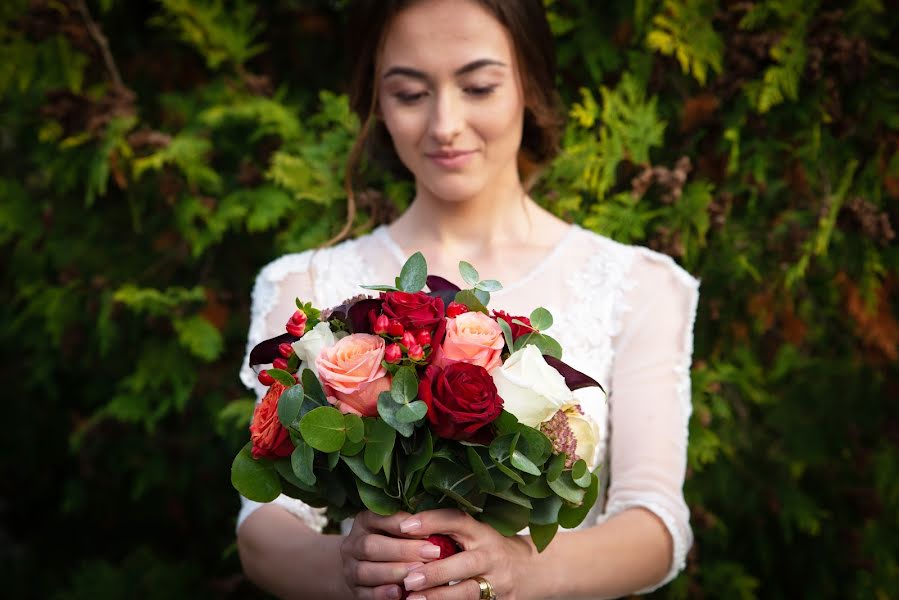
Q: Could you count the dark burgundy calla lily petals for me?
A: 4